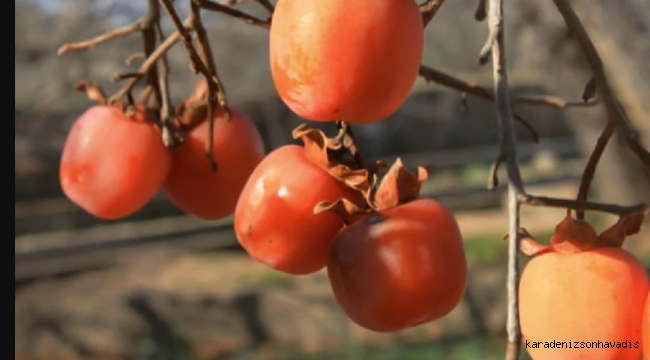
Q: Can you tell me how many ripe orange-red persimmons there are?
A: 6